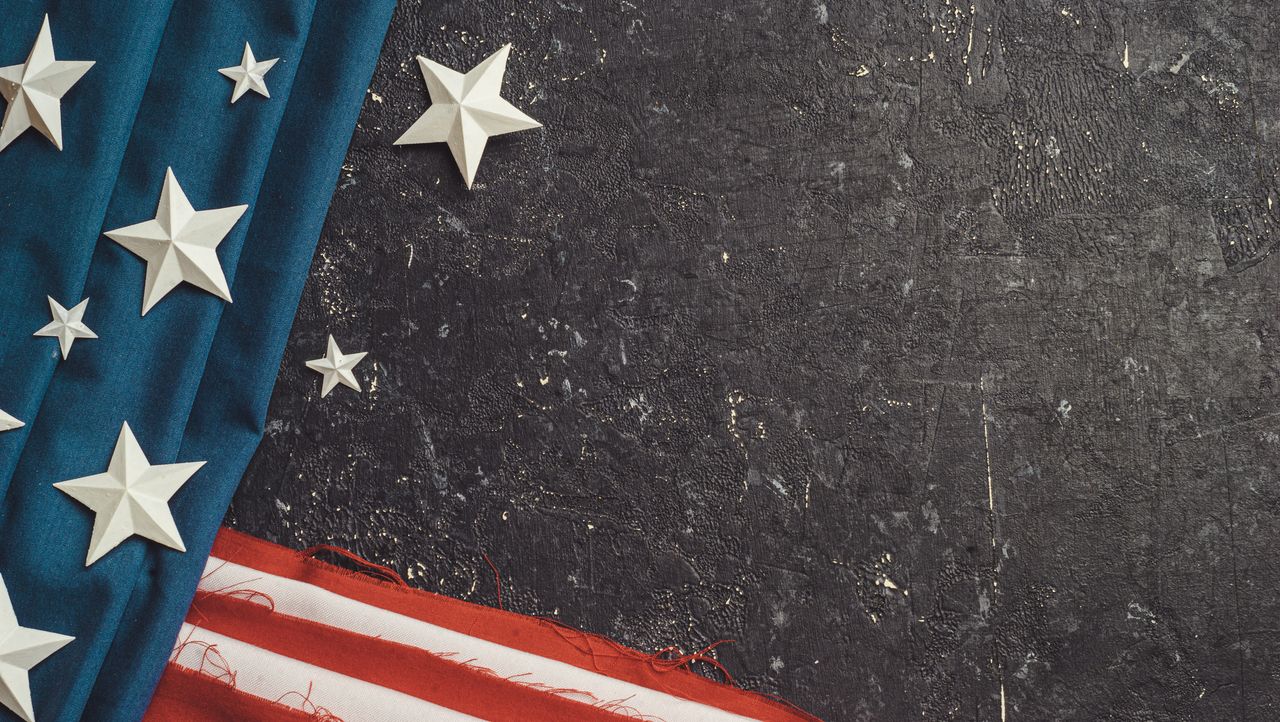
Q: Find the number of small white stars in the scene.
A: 3